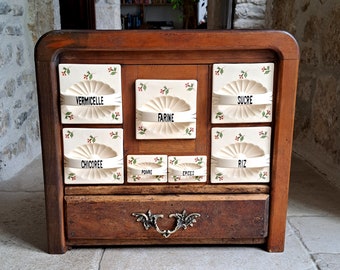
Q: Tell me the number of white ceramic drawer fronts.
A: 7